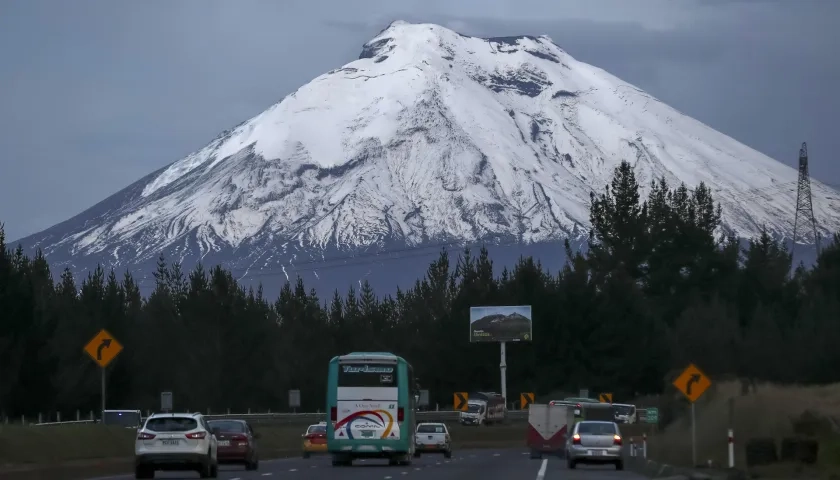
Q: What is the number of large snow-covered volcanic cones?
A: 1